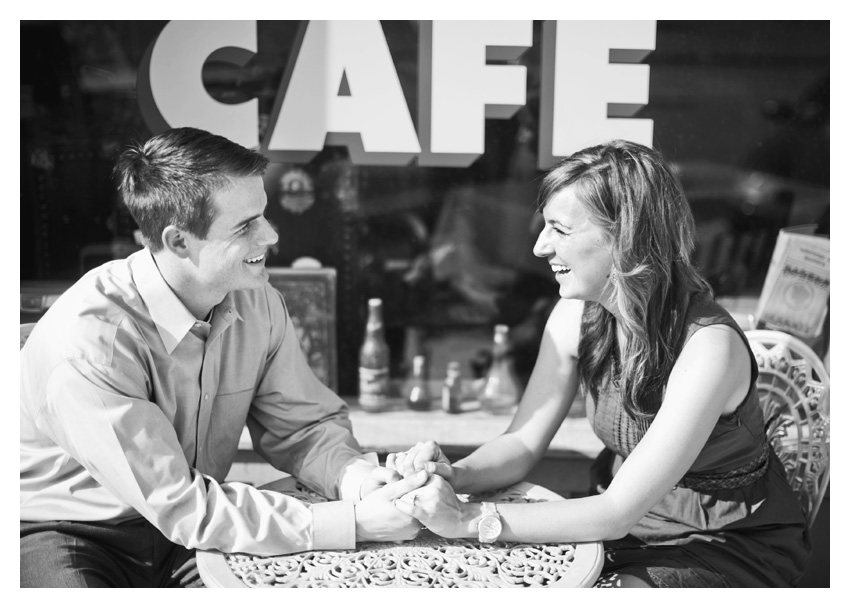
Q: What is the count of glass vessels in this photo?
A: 4